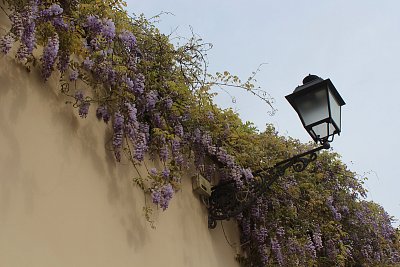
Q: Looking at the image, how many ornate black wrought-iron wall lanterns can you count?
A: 1